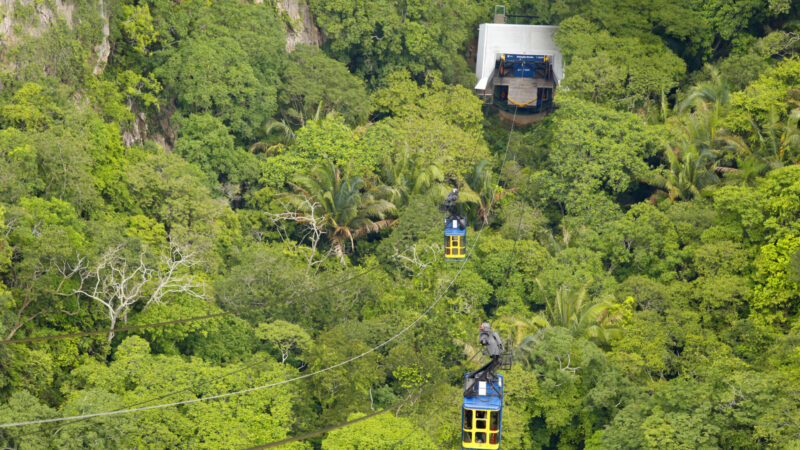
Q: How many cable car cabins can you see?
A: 2